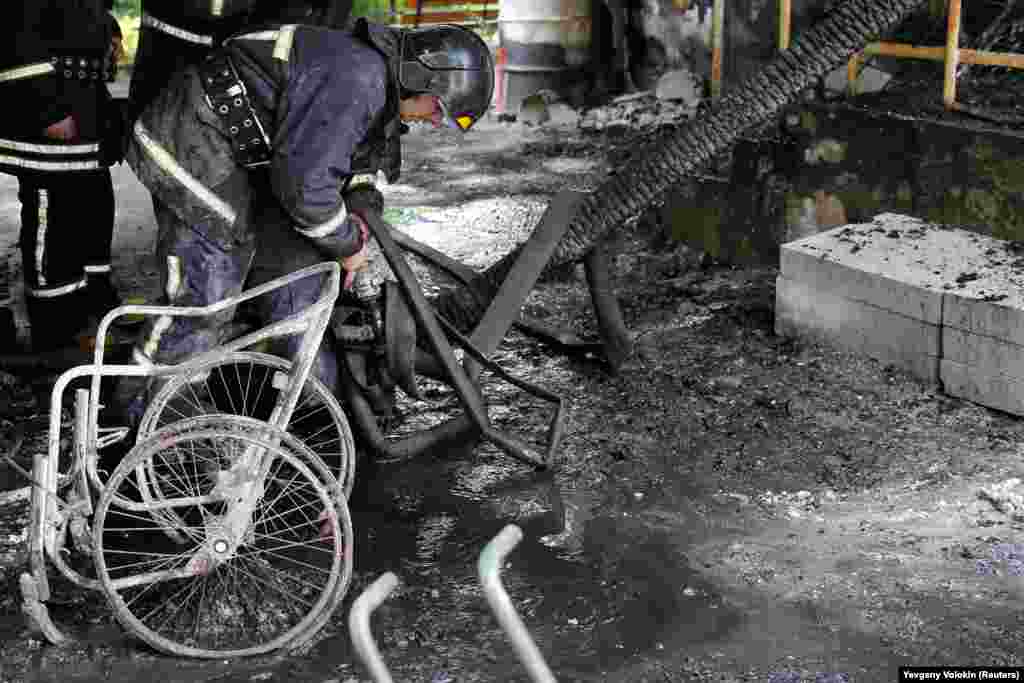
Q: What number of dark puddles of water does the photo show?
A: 1